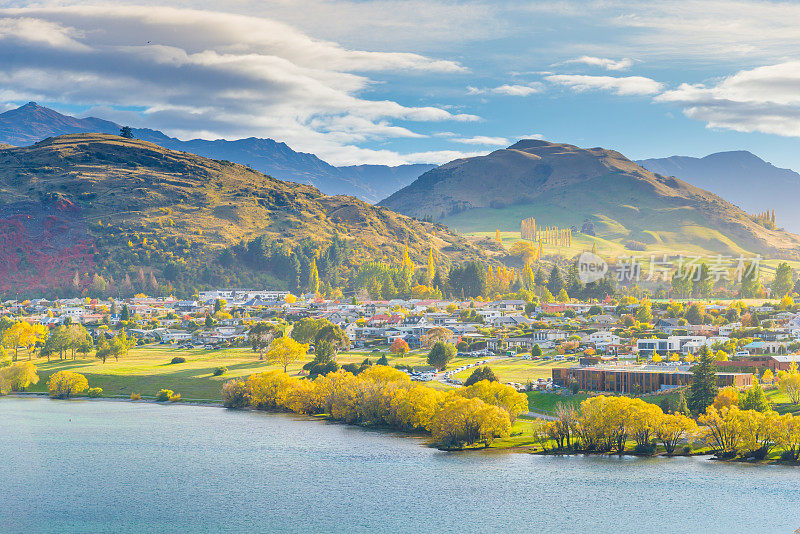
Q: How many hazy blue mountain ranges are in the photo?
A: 2